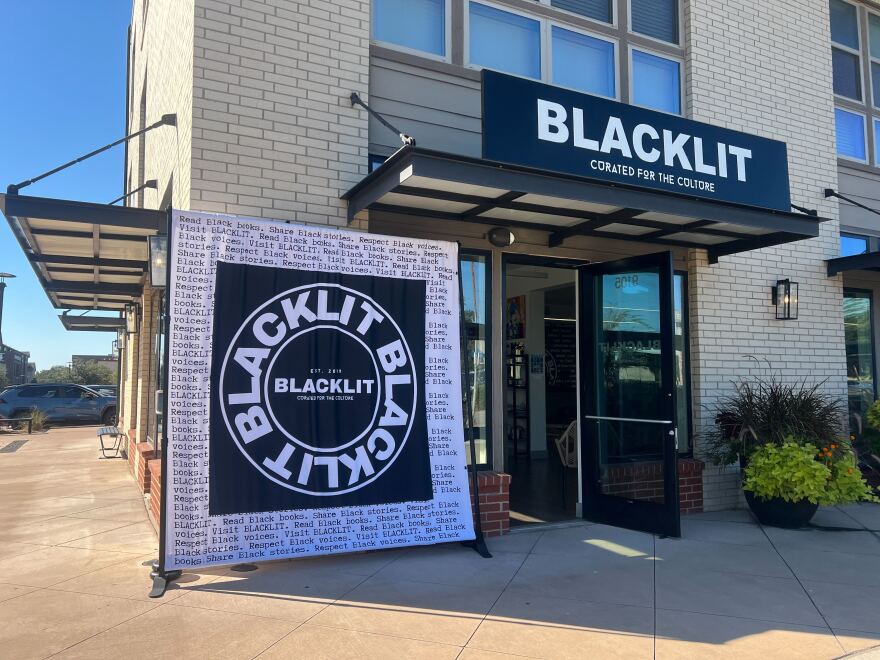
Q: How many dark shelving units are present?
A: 1